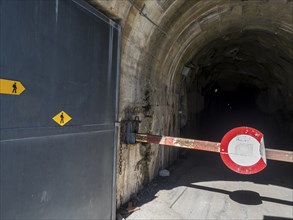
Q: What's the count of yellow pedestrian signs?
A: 2